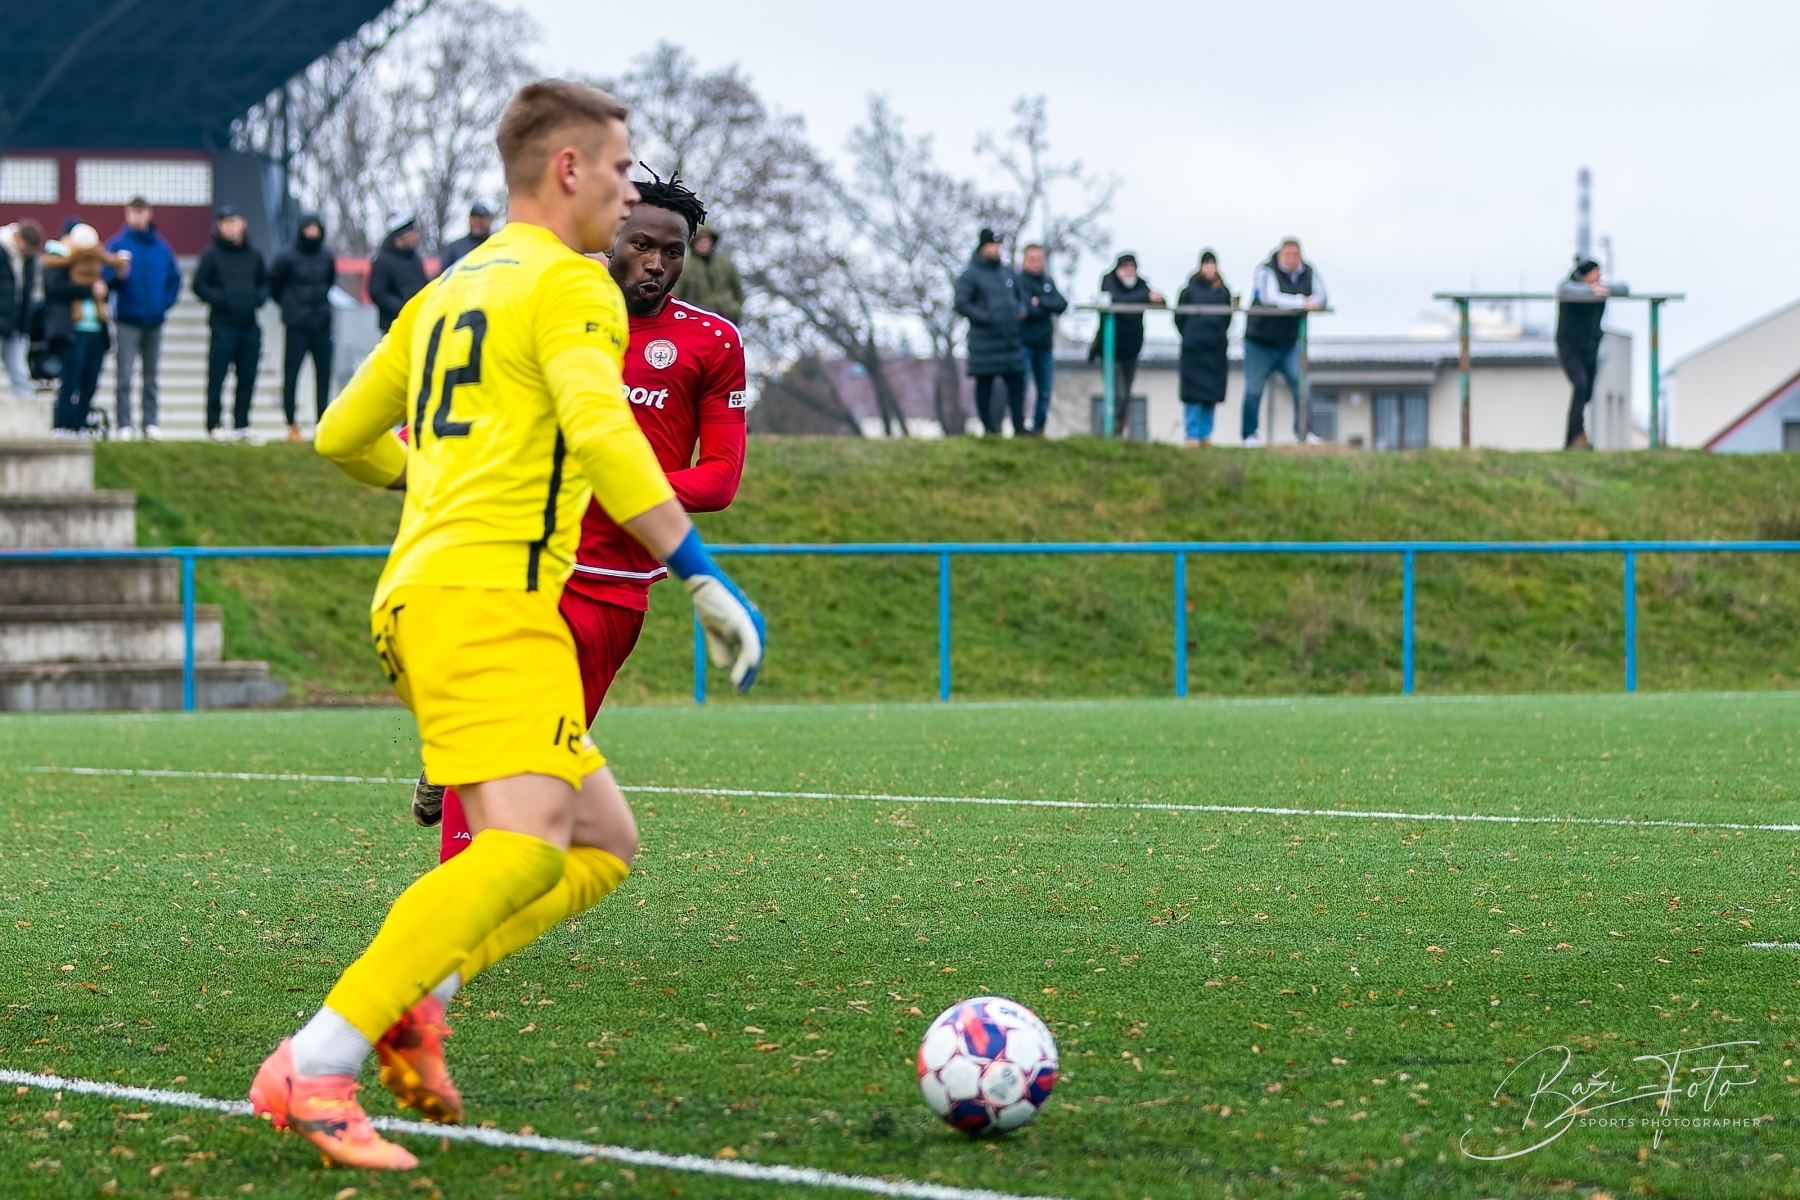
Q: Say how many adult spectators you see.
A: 14